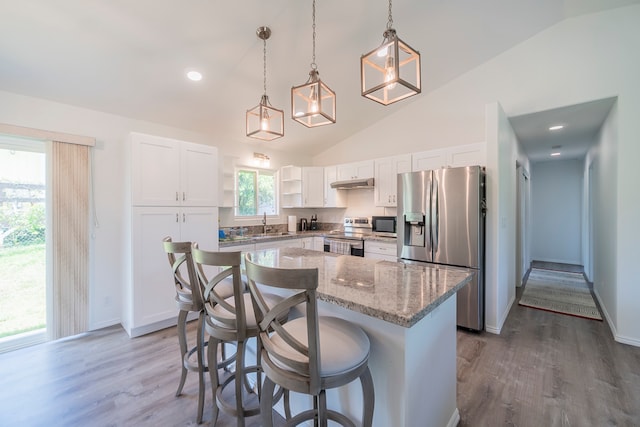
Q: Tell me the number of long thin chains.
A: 3